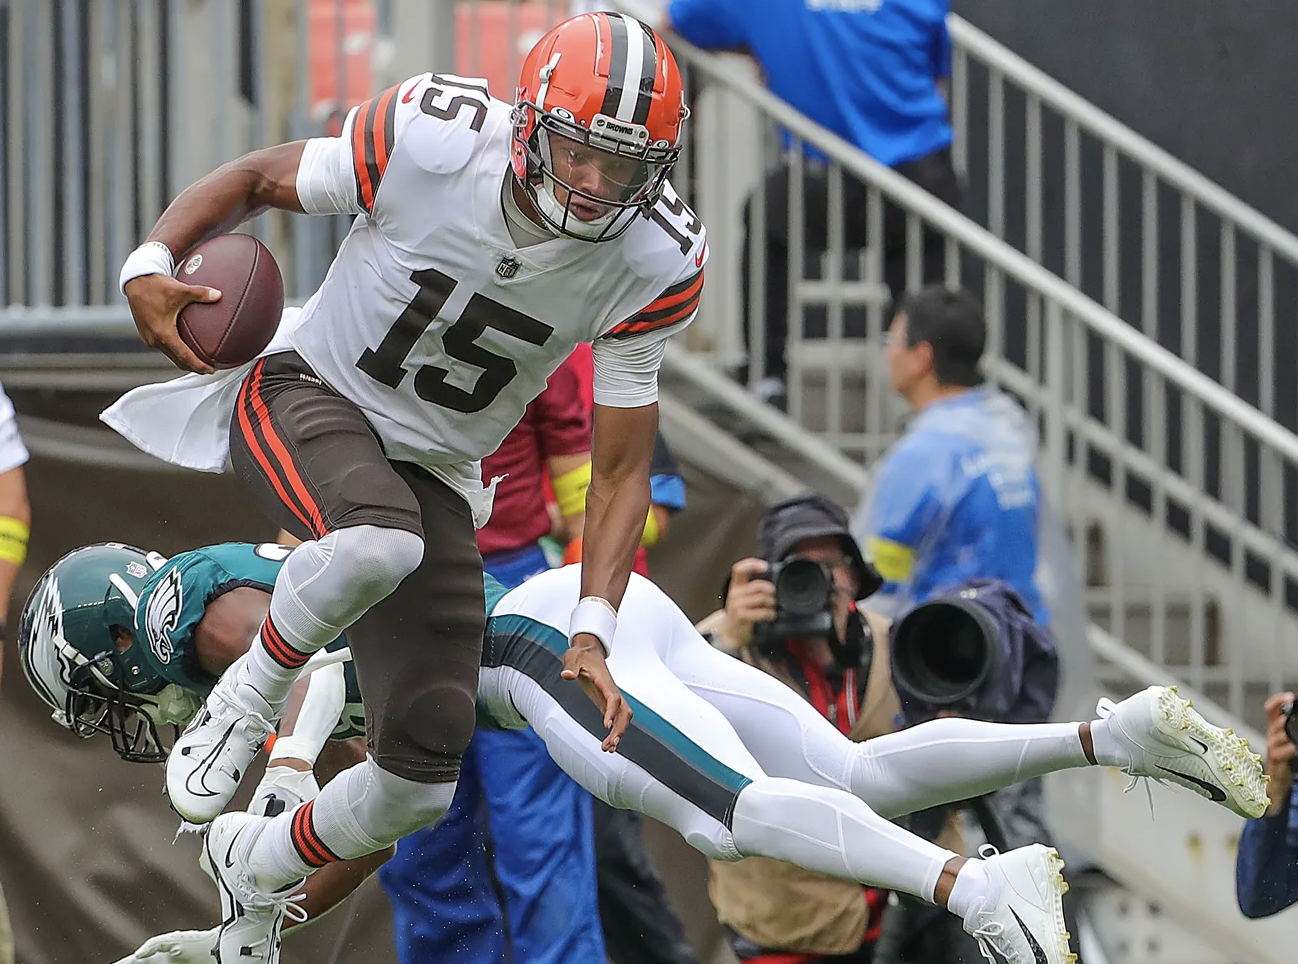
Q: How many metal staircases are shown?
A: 1